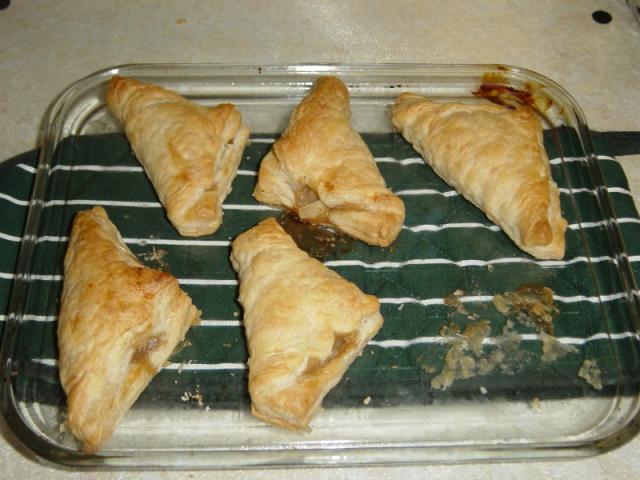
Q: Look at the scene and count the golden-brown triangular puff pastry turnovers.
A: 5